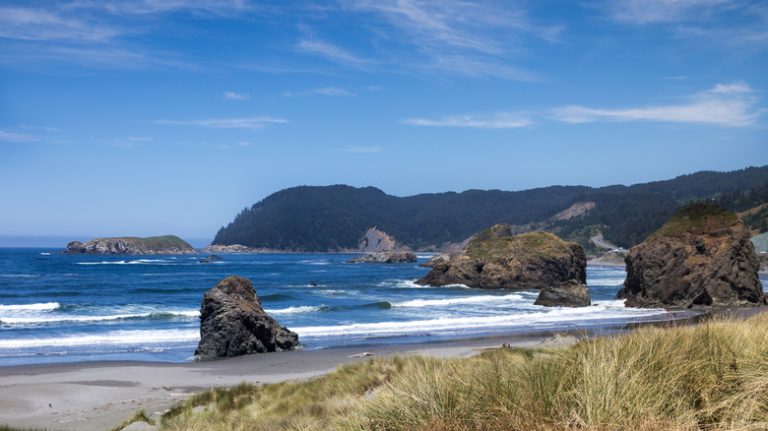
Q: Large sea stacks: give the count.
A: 3